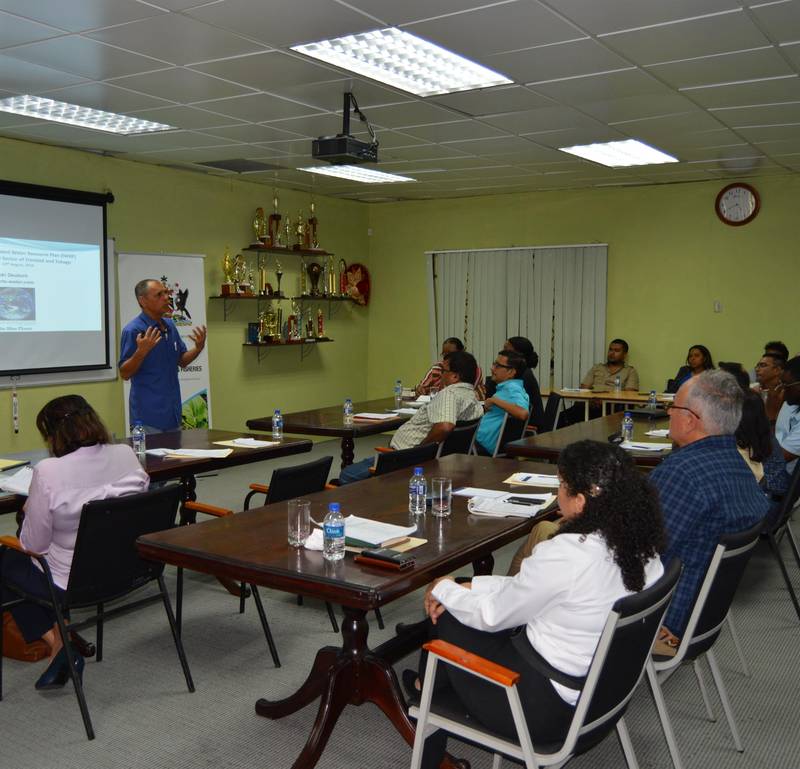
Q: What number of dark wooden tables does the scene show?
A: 4